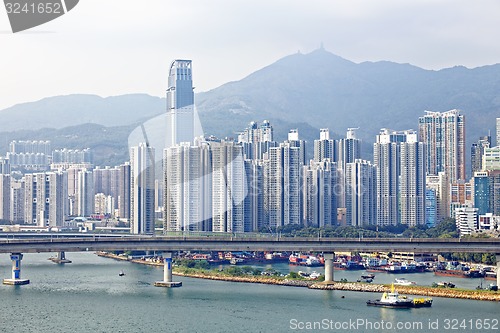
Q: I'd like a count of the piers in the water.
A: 3